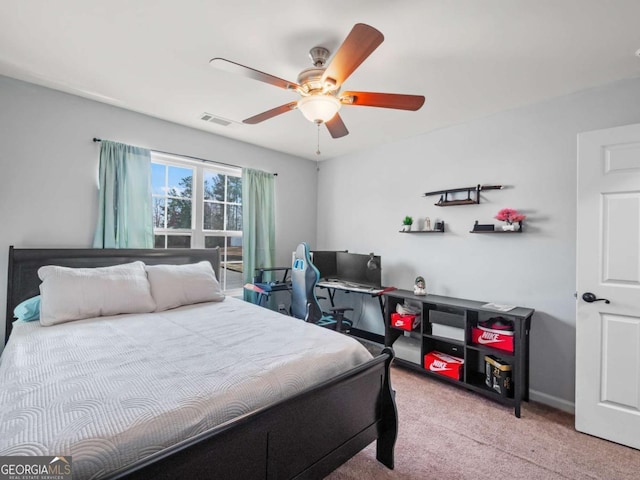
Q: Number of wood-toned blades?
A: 5